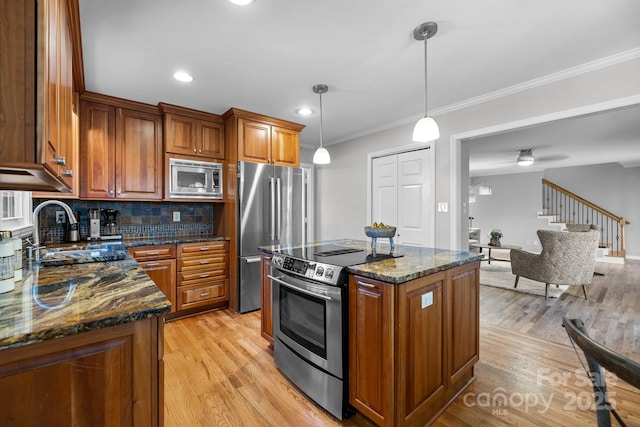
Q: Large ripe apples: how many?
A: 0